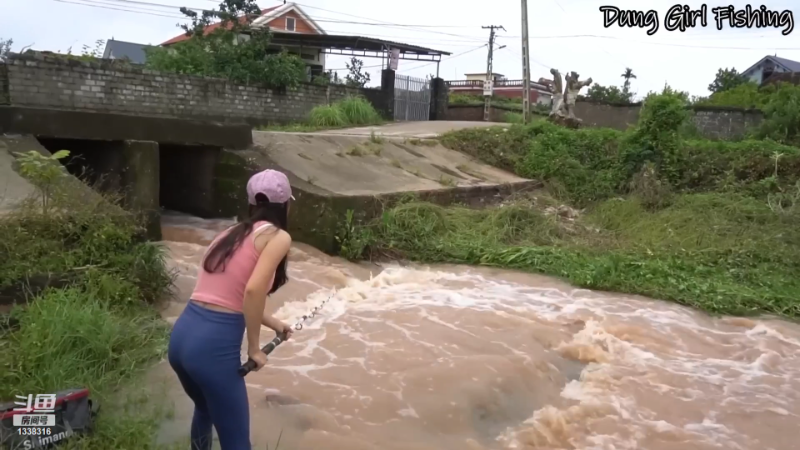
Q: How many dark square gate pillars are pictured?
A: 2